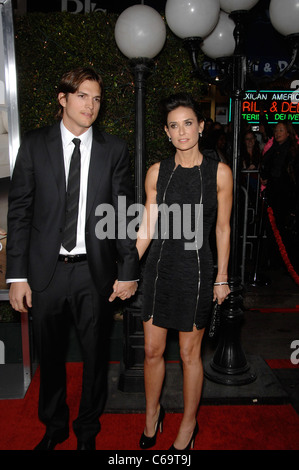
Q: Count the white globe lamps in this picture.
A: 5